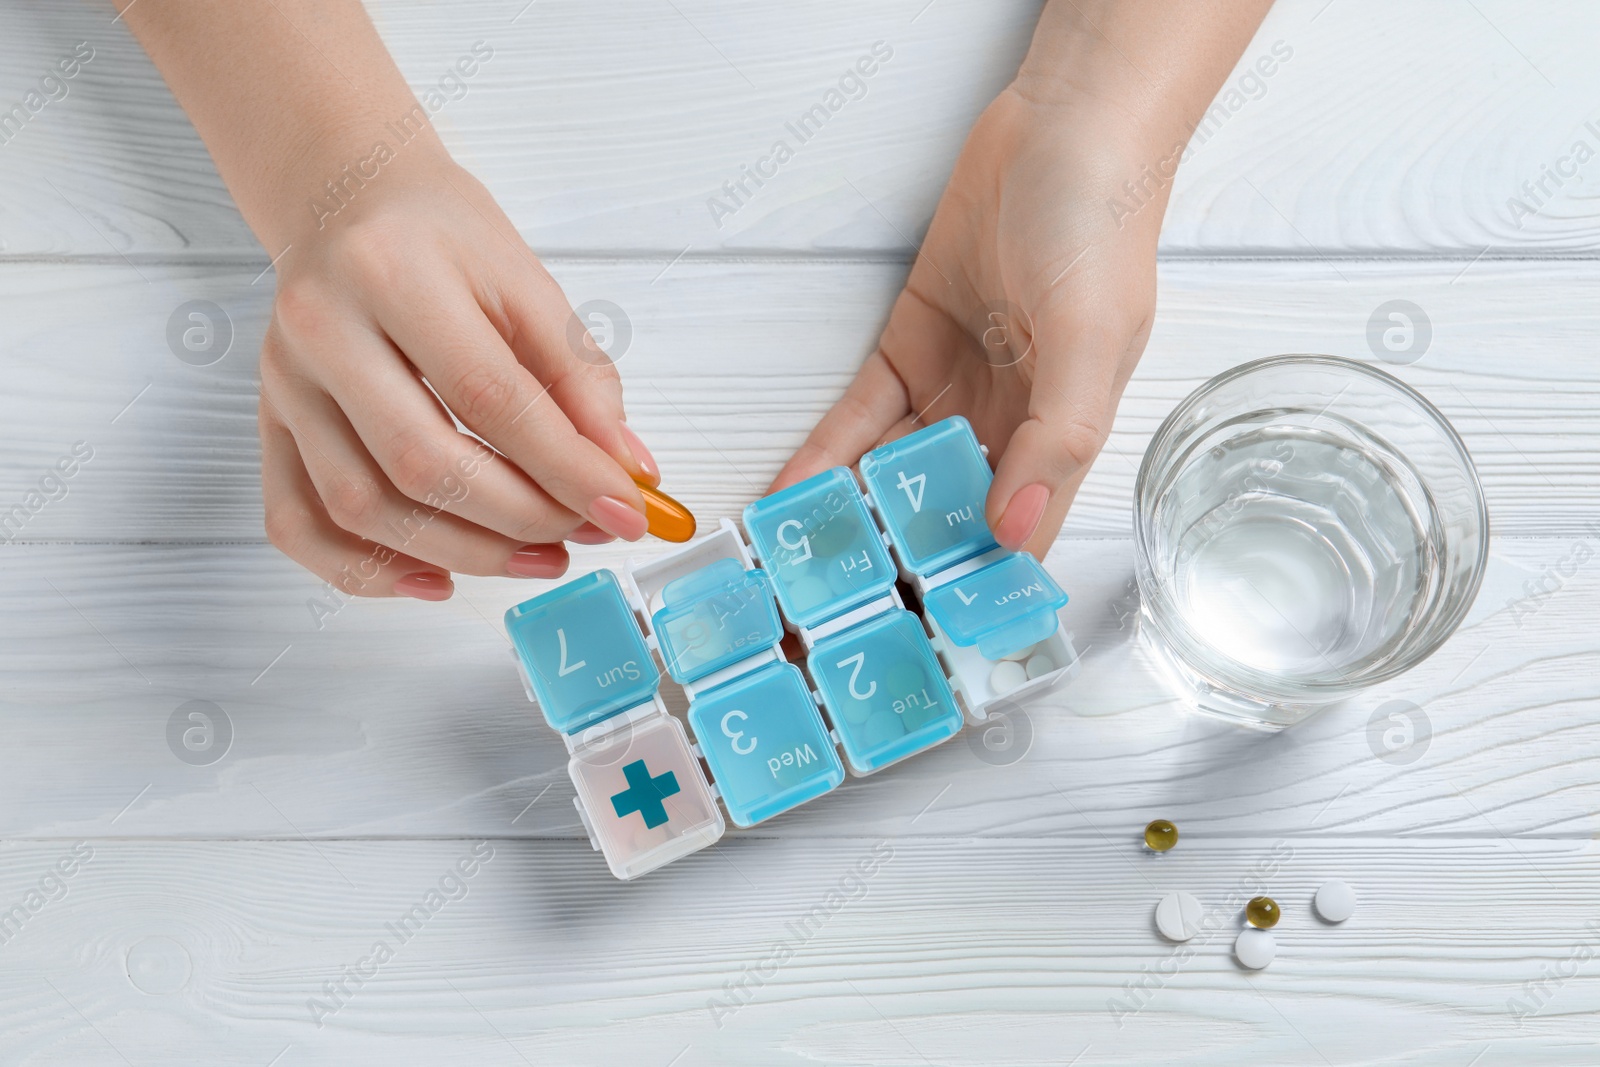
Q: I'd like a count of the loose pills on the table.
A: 5